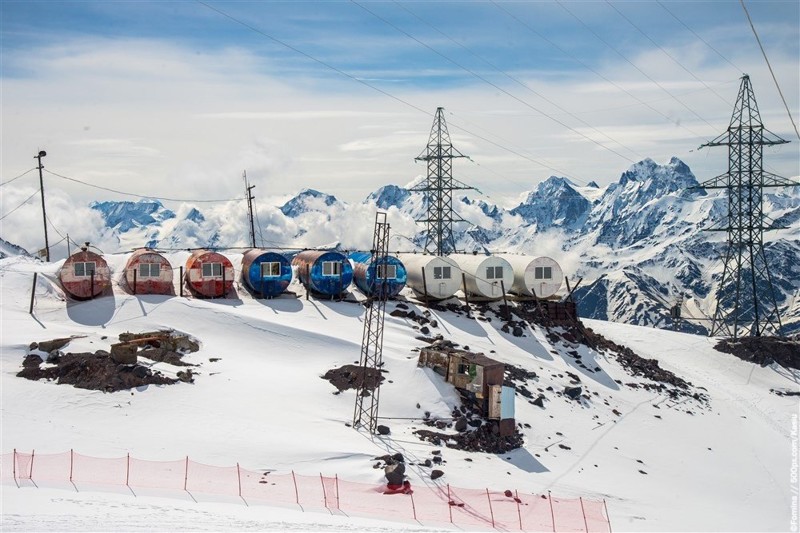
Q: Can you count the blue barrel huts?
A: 3